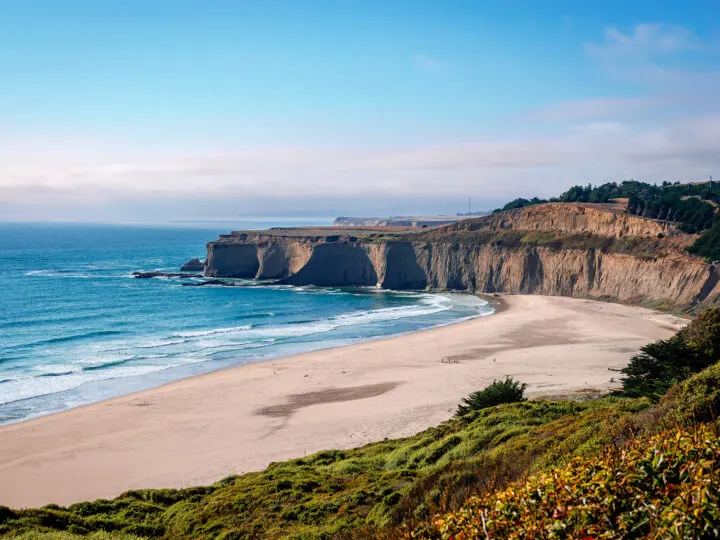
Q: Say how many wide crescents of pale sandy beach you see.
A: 1